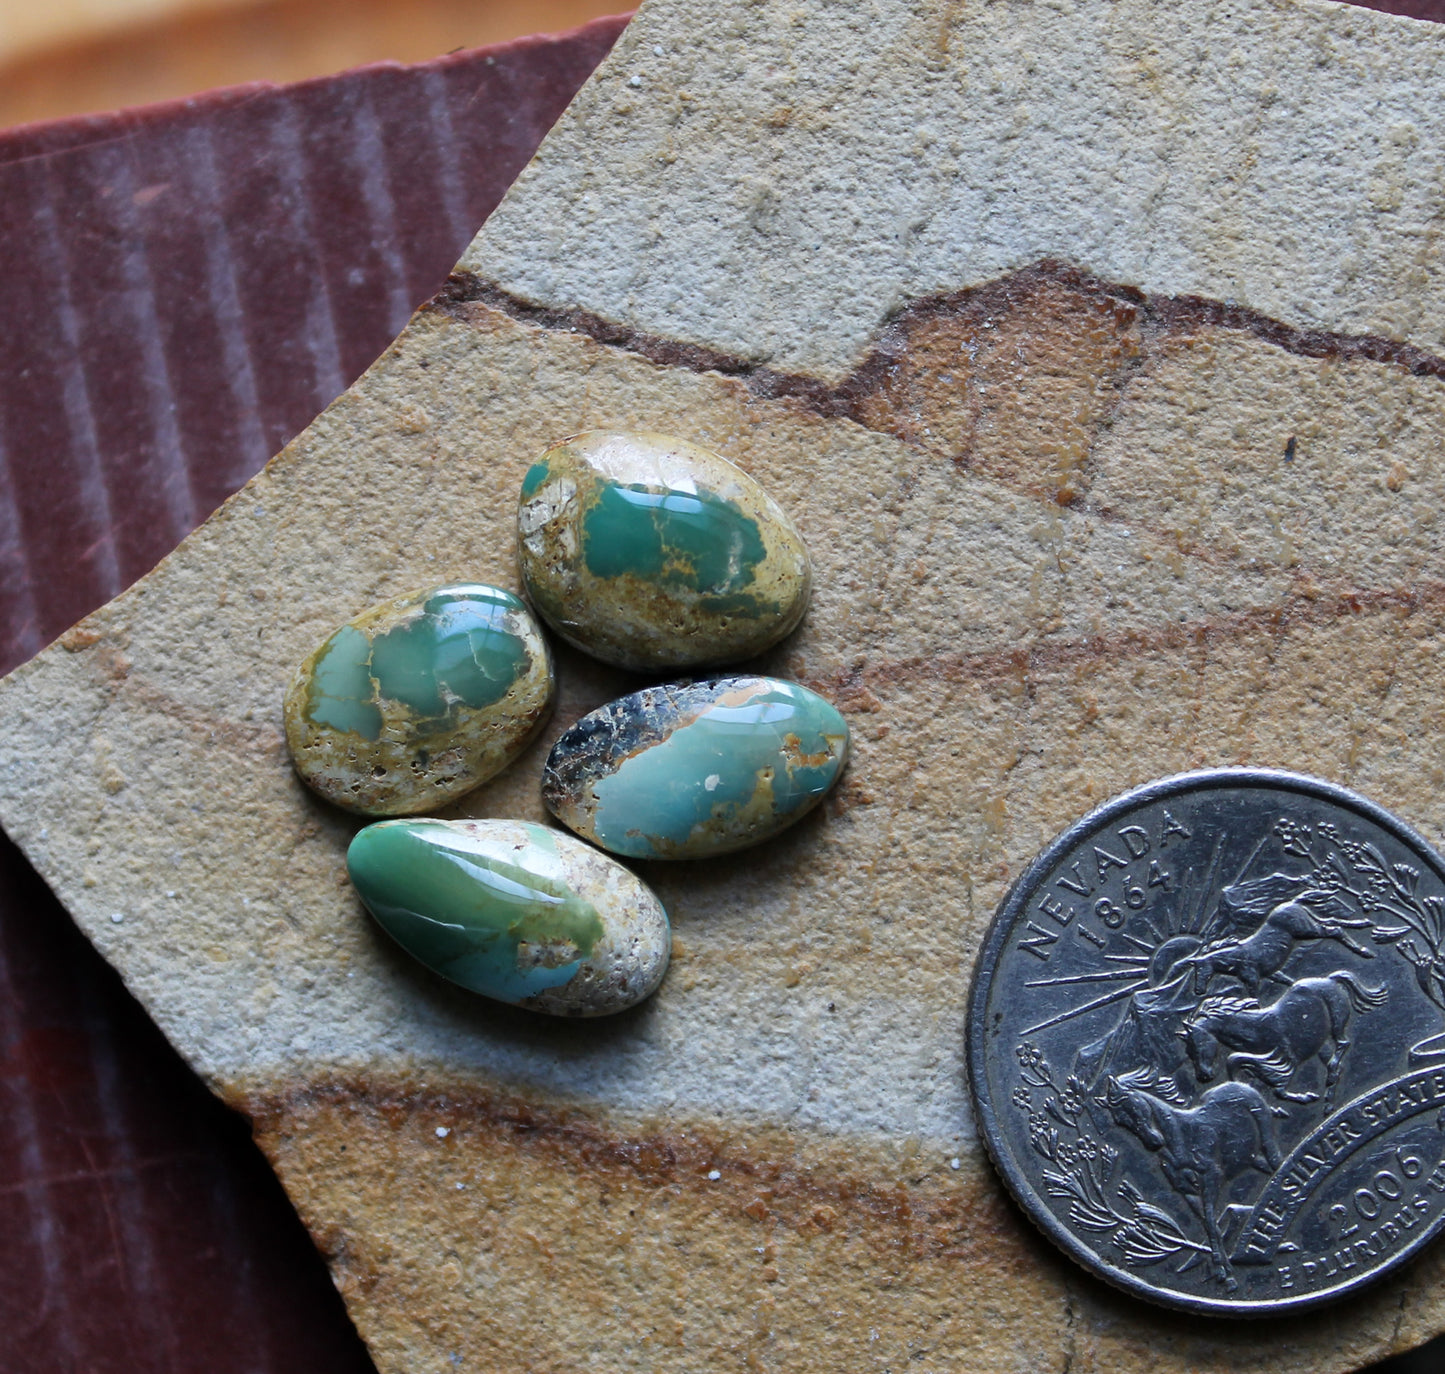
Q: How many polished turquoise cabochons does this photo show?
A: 4